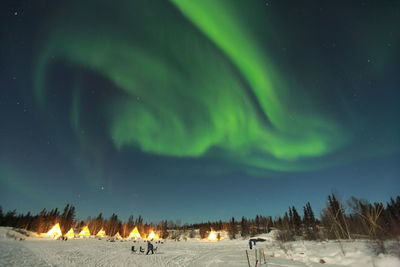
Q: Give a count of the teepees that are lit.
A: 8